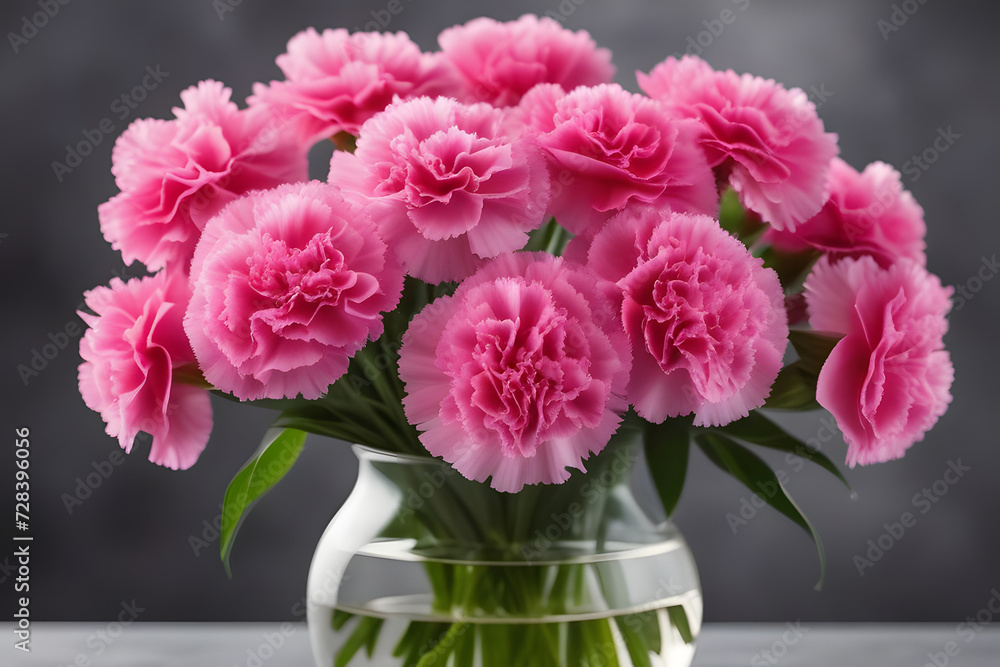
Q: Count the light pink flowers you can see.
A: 12